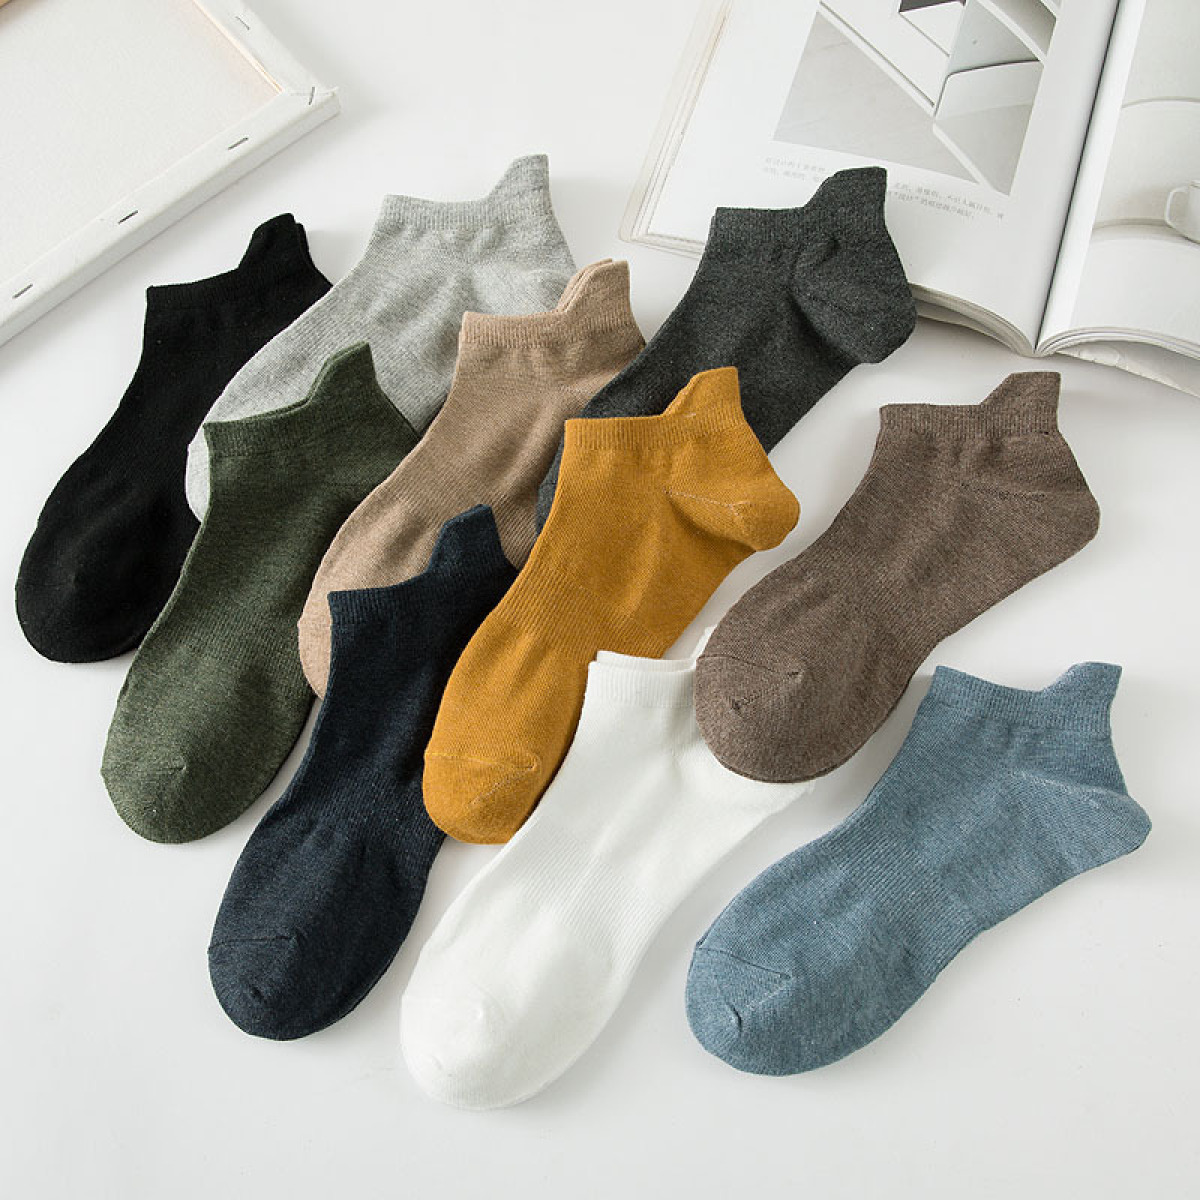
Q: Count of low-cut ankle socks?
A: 10